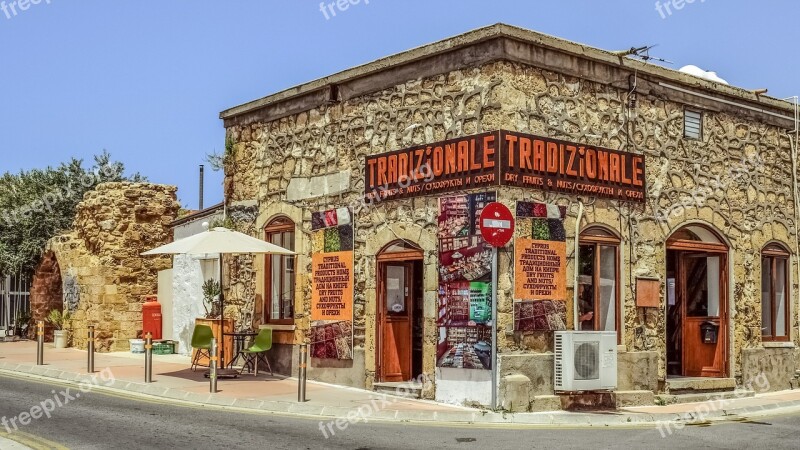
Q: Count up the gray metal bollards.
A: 5